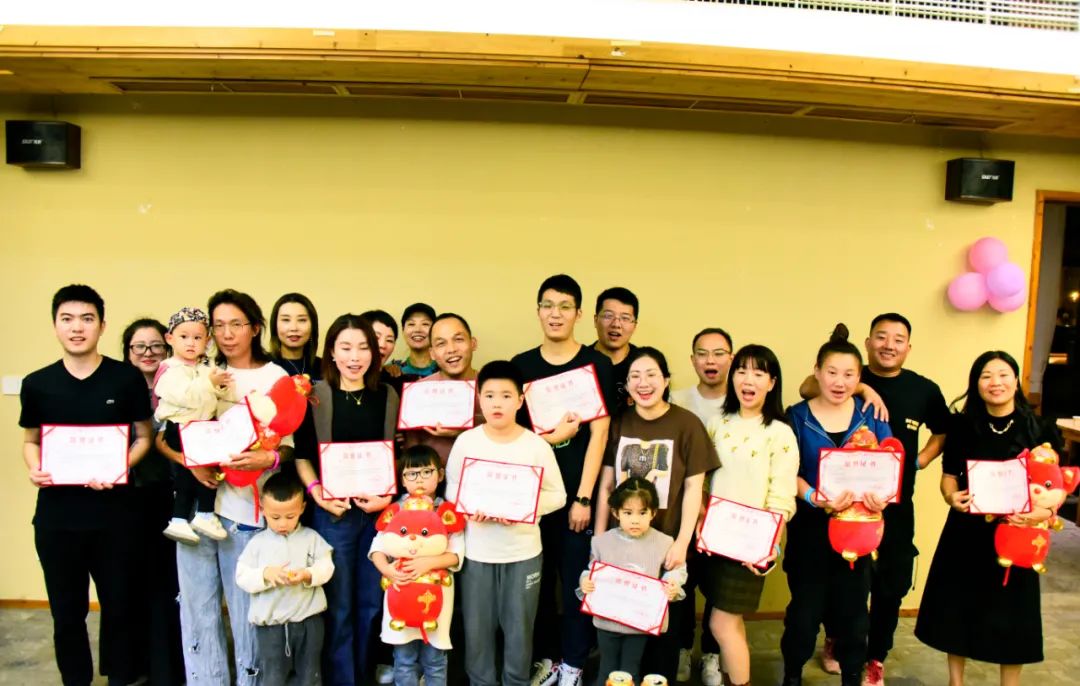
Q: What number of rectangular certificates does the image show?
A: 10